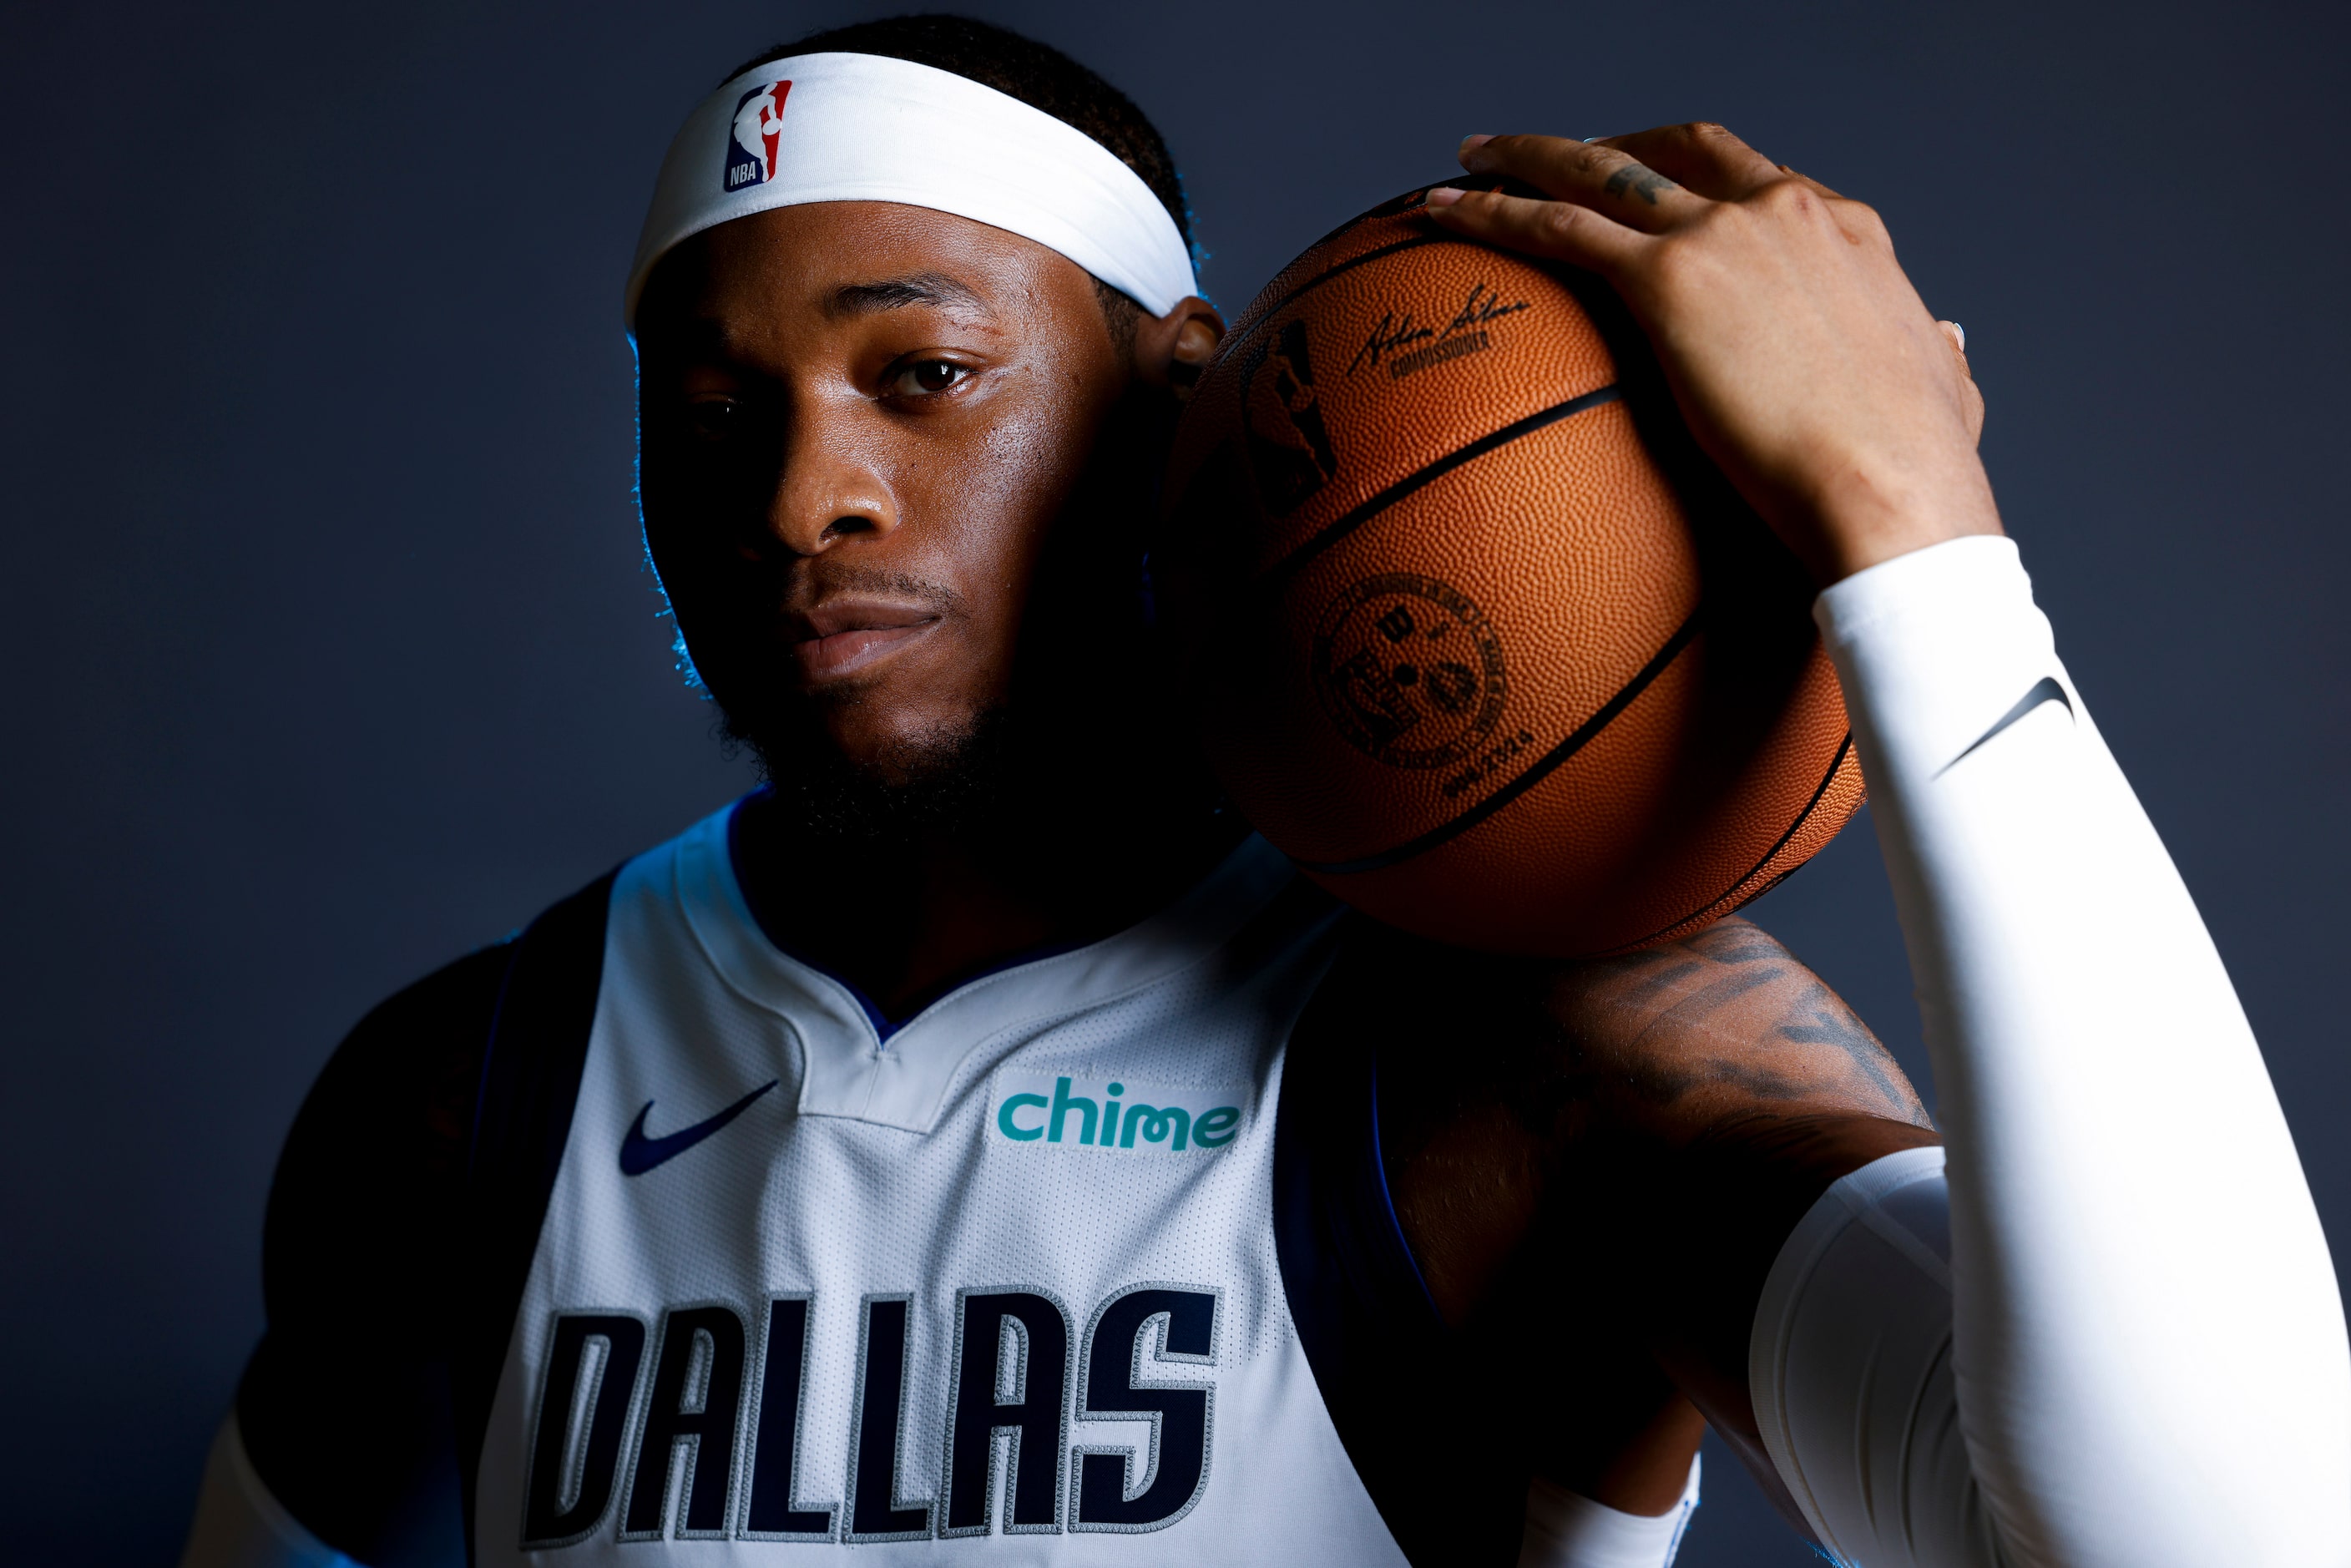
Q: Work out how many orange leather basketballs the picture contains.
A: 1